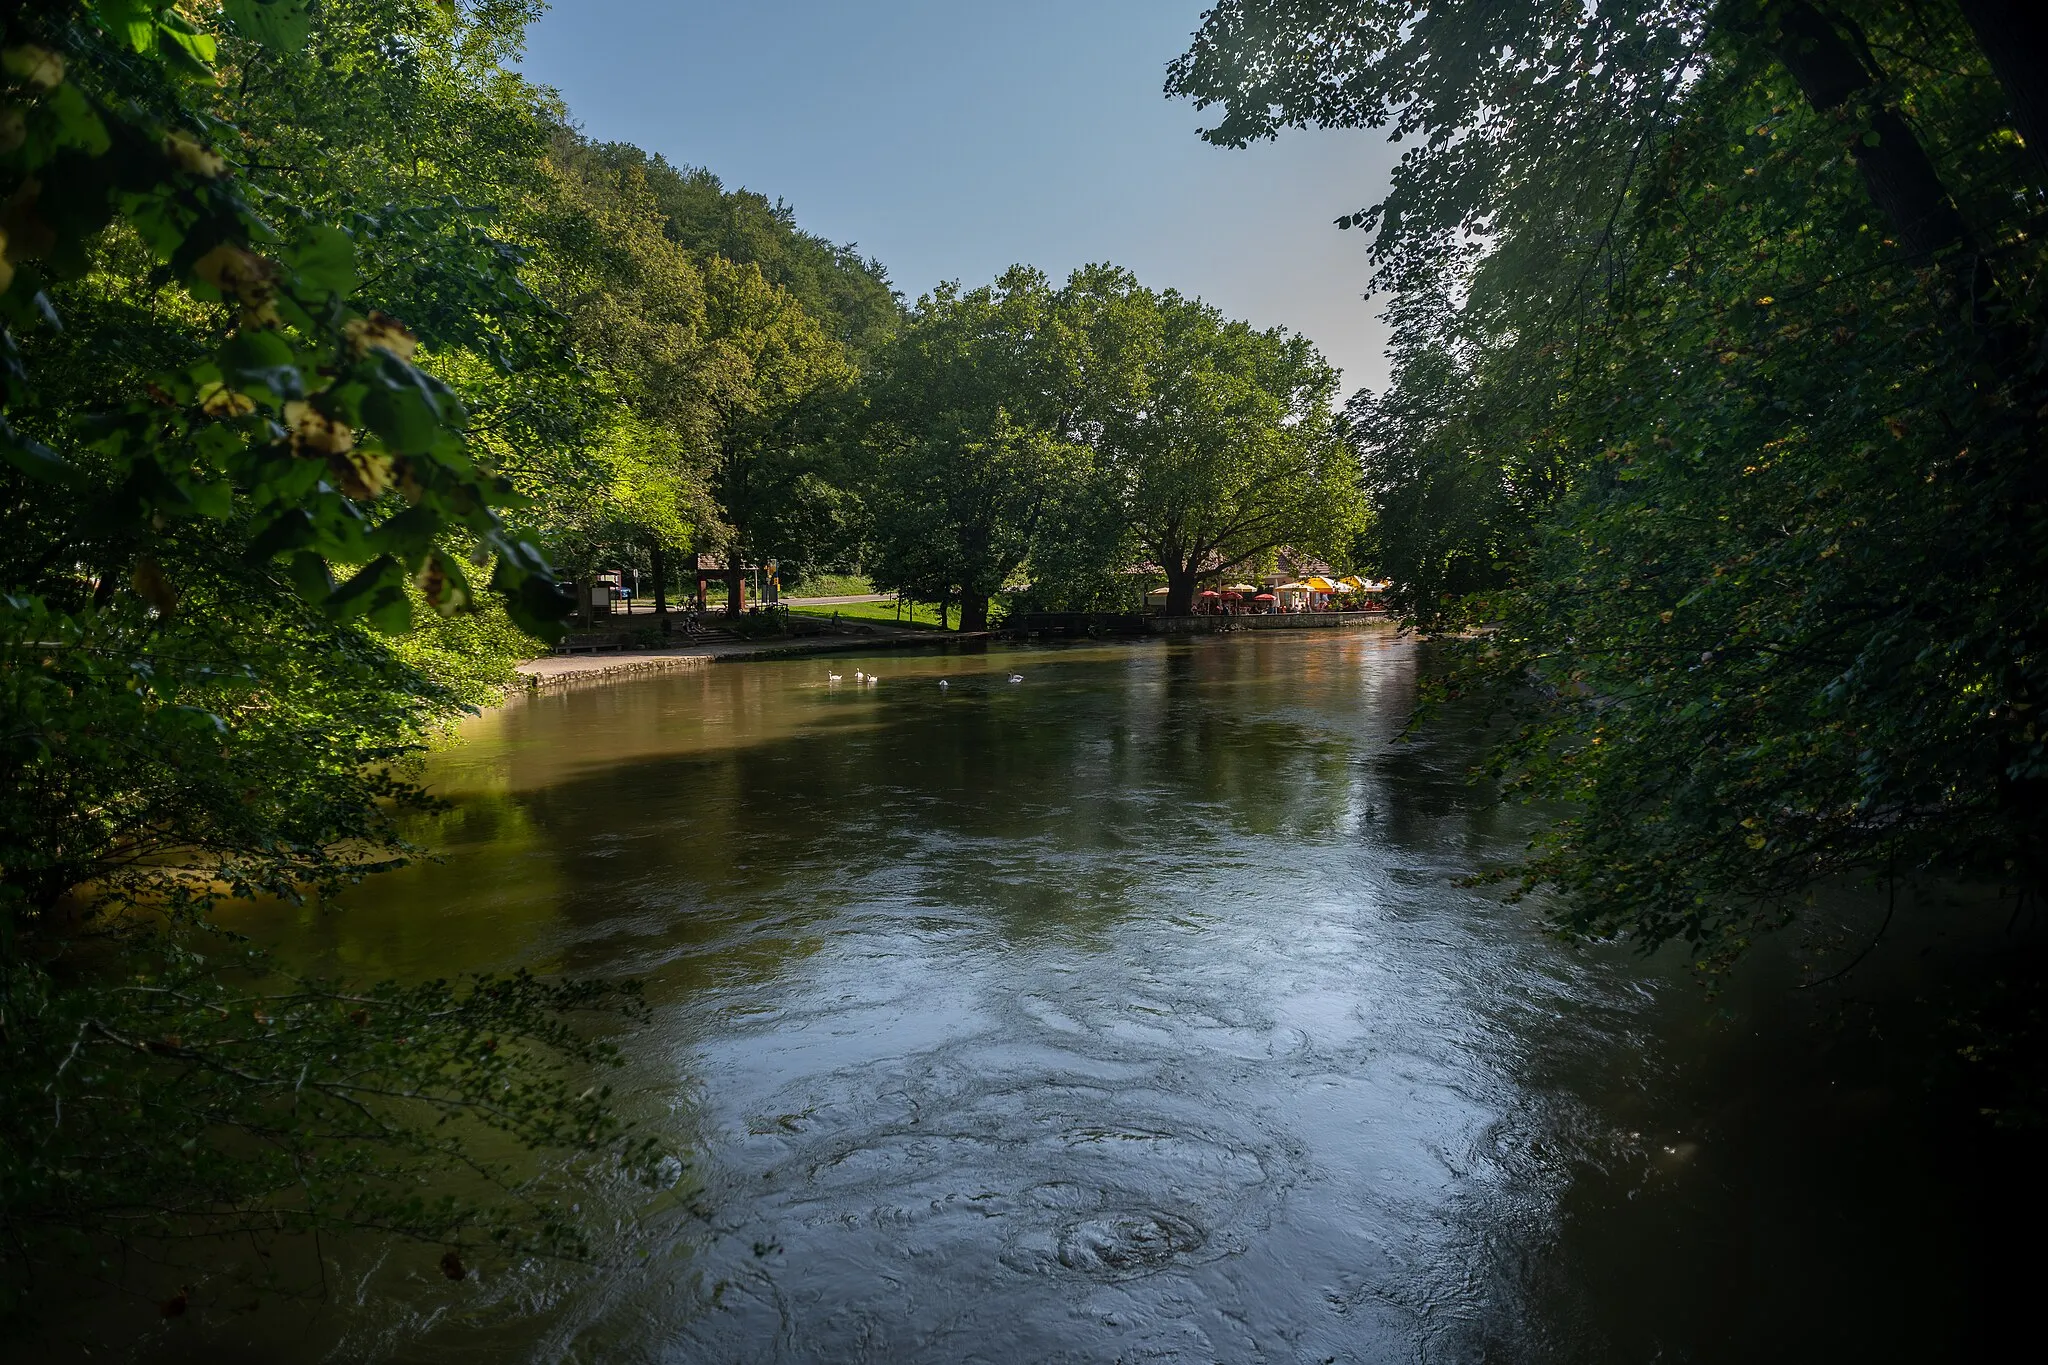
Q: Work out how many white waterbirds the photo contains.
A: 5